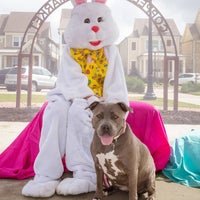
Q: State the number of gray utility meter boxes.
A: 0